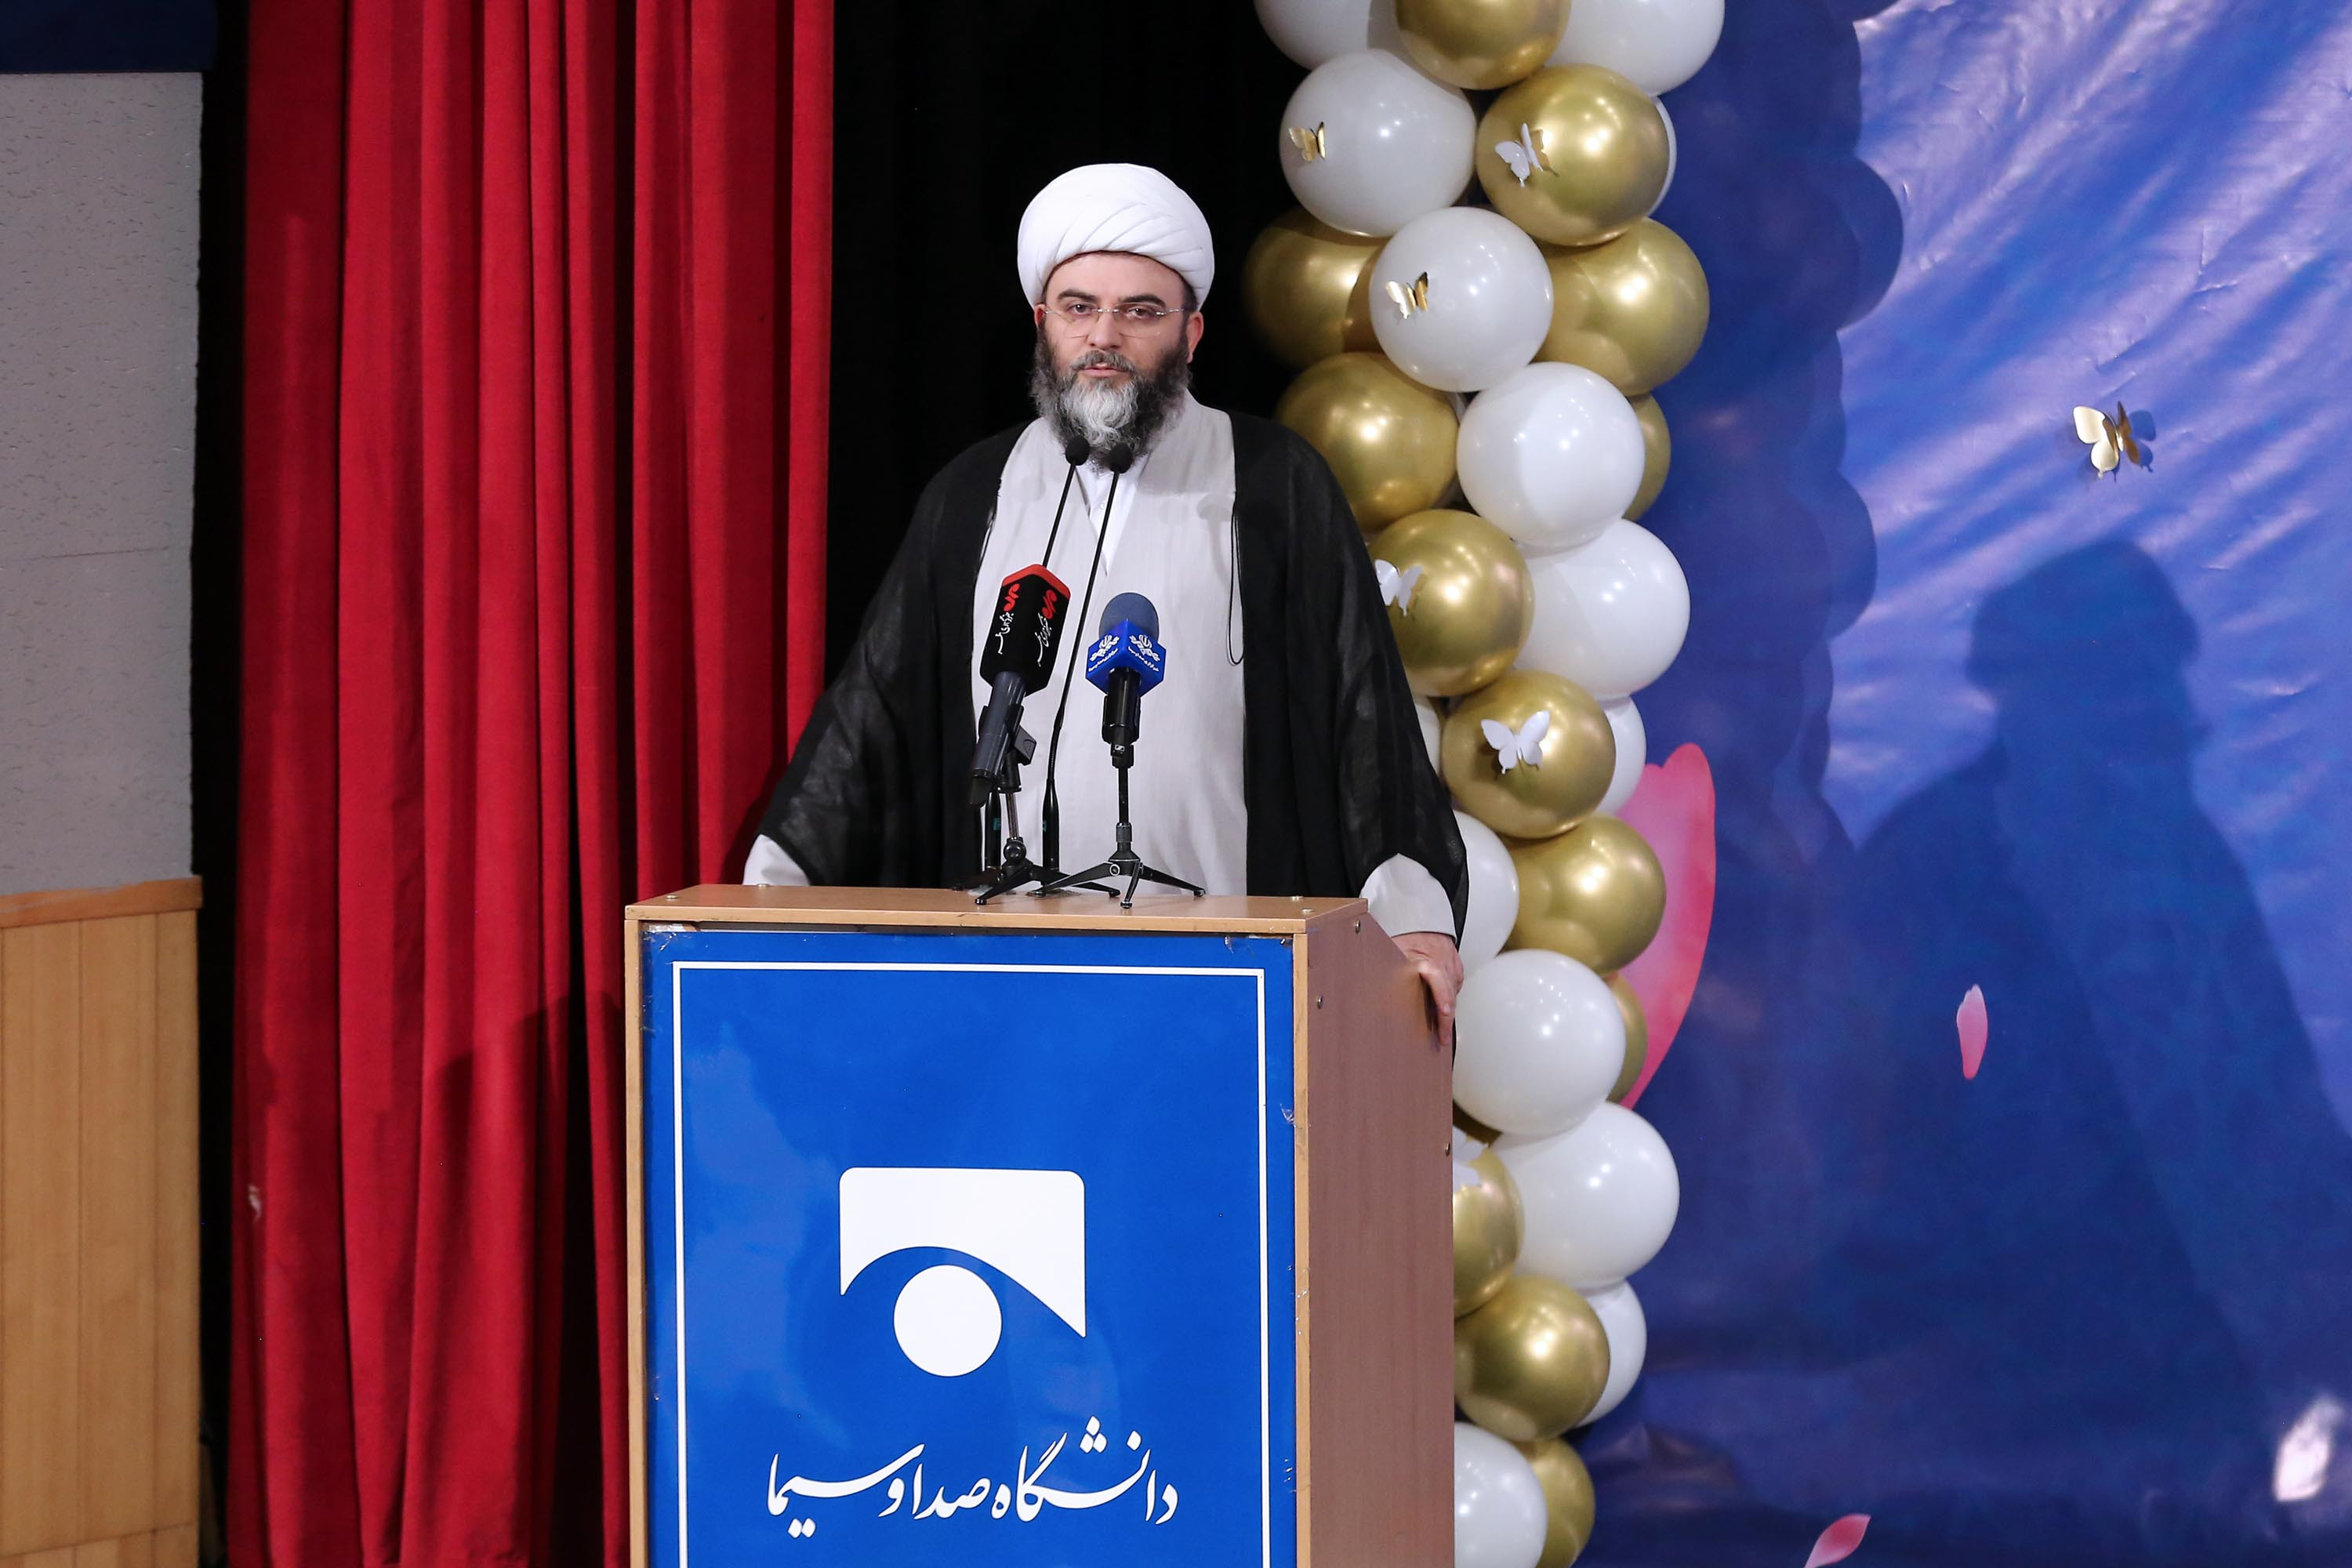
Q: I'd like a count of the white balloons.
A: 14